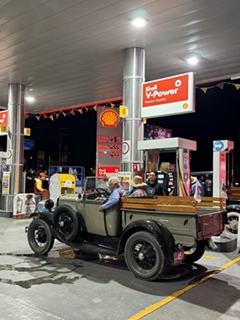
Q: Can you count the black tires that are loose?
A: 1